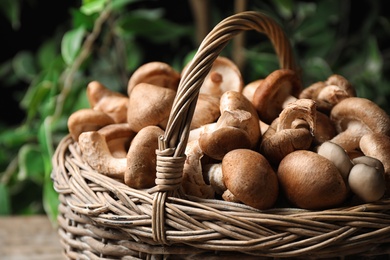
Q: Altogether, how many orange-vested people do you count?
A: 0